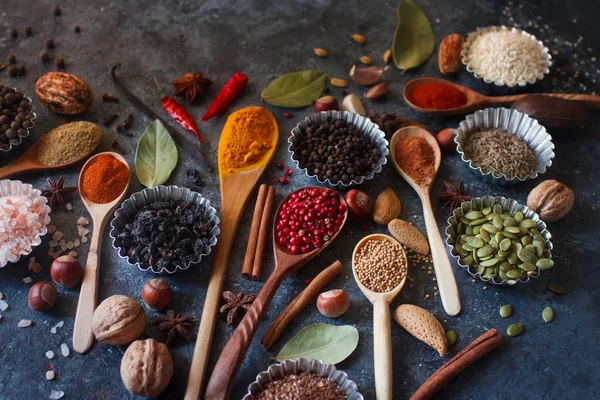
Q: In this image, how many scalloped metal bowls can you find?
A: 8